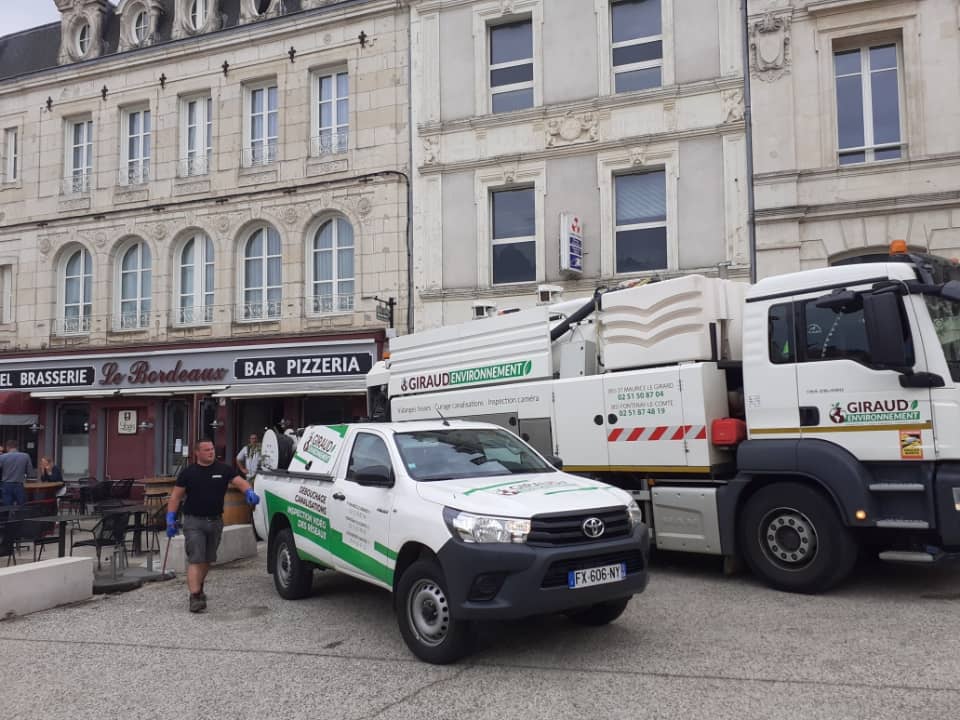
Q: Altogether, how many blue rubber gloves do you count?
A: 2